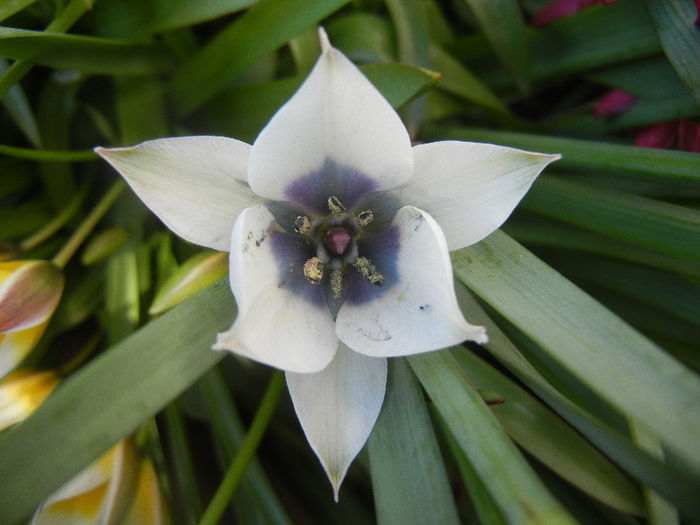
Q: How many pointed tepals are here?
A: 6